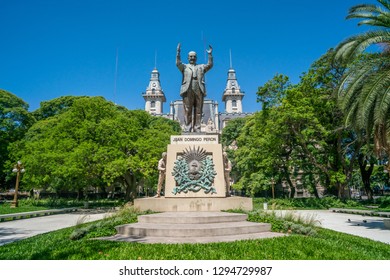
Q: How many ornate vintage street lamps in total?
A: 2